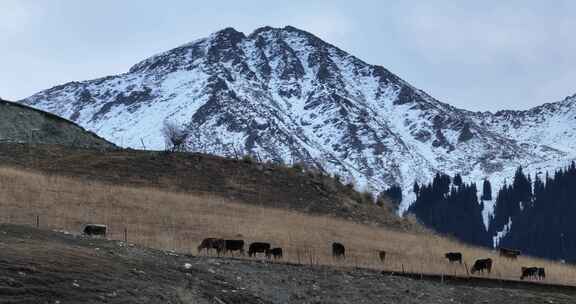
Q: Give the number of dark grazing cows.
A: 12